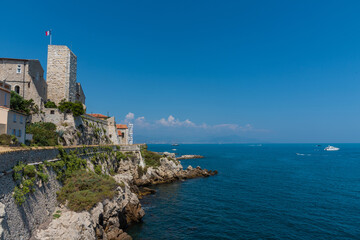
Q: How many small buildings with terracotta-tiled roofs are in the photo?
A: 2